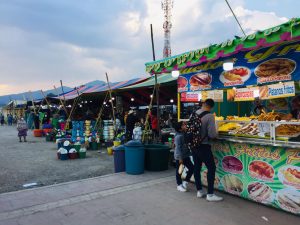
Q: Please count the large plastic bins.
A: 3